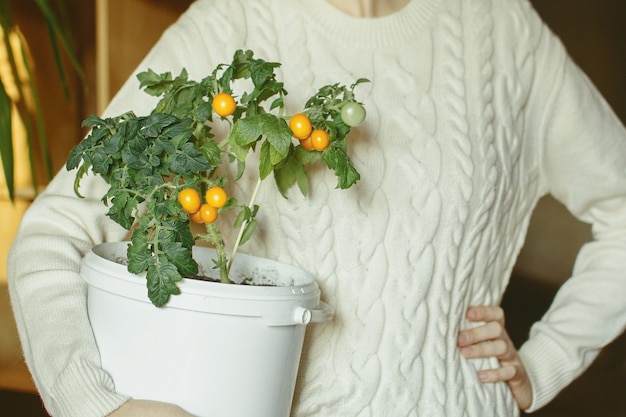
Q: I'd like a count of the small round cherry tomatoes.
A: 9